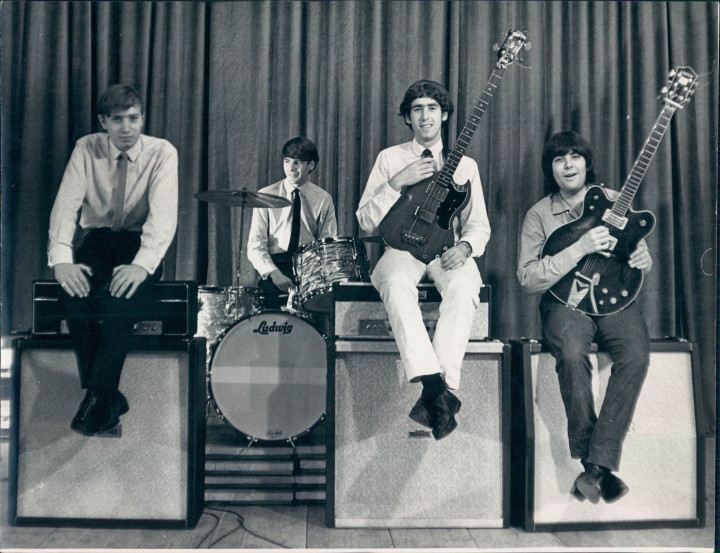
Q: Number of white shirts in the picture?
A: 3